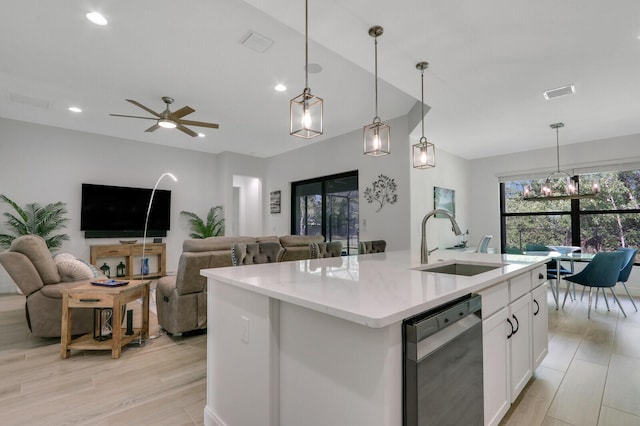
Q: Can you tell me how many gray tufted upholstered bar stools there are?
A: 3